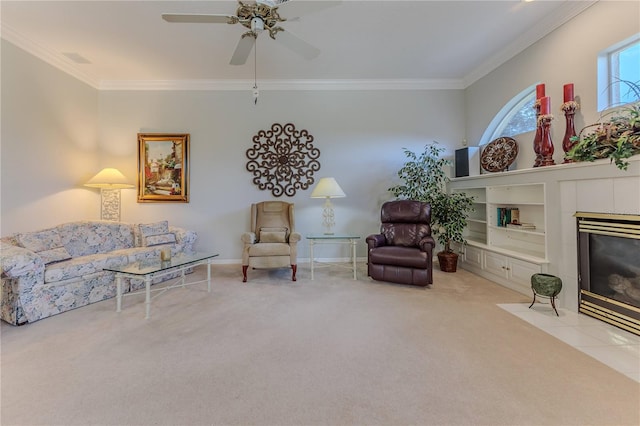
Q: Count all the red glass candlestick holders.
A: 3